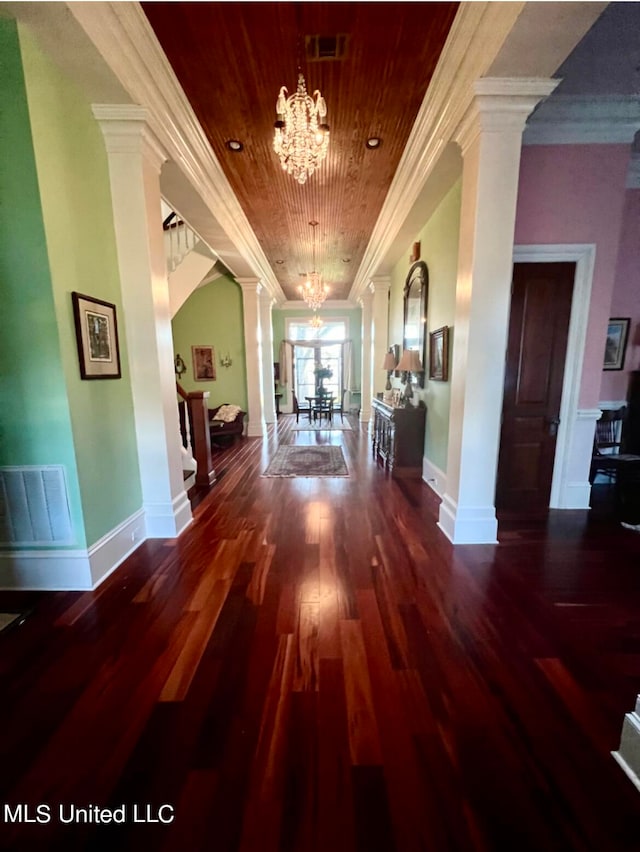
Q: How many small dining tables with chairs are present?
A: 1